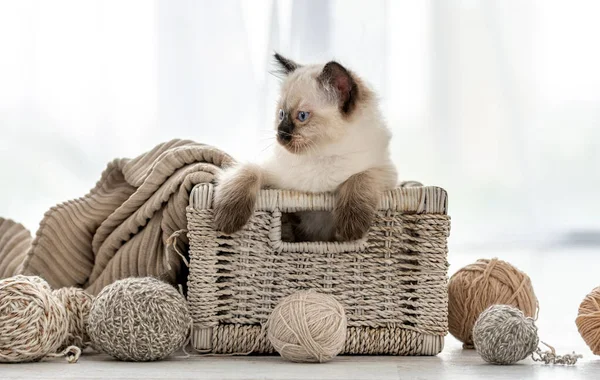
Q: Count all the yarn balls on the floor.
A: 7